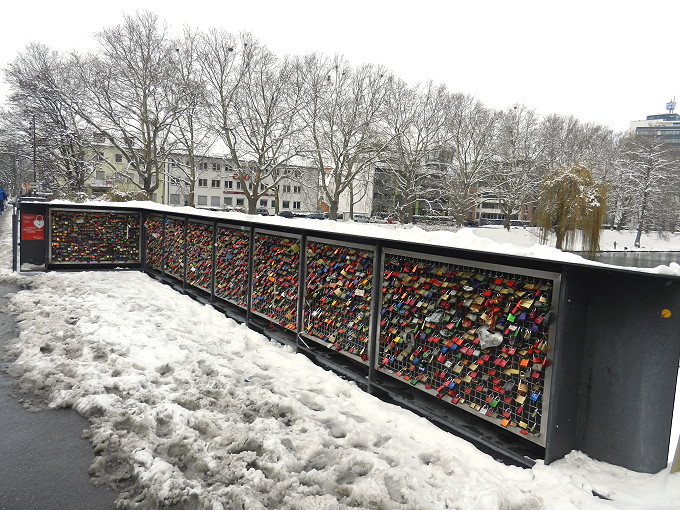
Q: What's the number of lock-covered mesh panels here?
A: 8